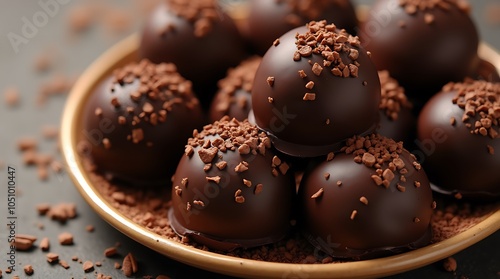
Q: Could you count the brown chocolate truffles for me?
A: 10